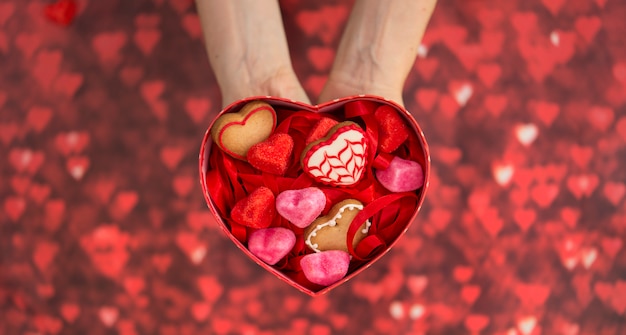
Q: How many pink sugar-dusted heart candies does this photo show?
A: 4